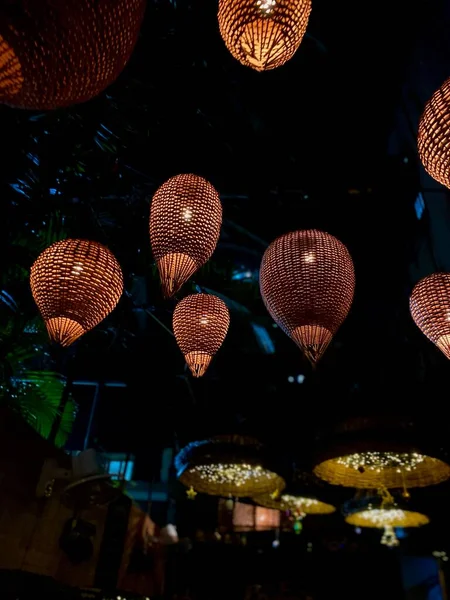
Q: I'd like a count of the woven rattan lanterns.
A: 8